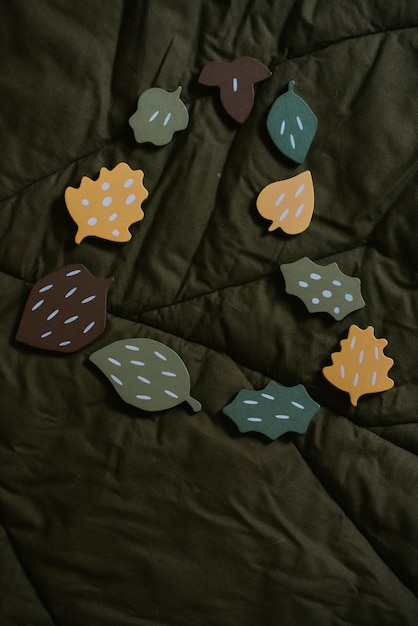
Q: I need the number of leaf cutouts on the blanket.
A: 10